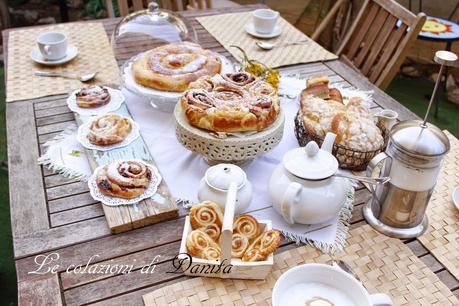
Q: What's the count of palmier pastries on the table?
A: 4